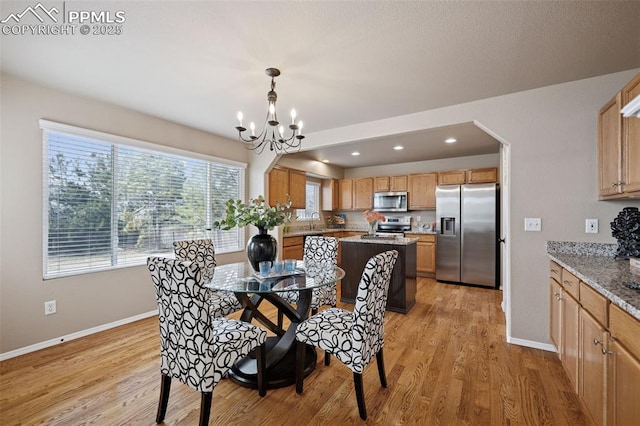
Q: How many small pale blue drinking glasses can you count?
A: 3